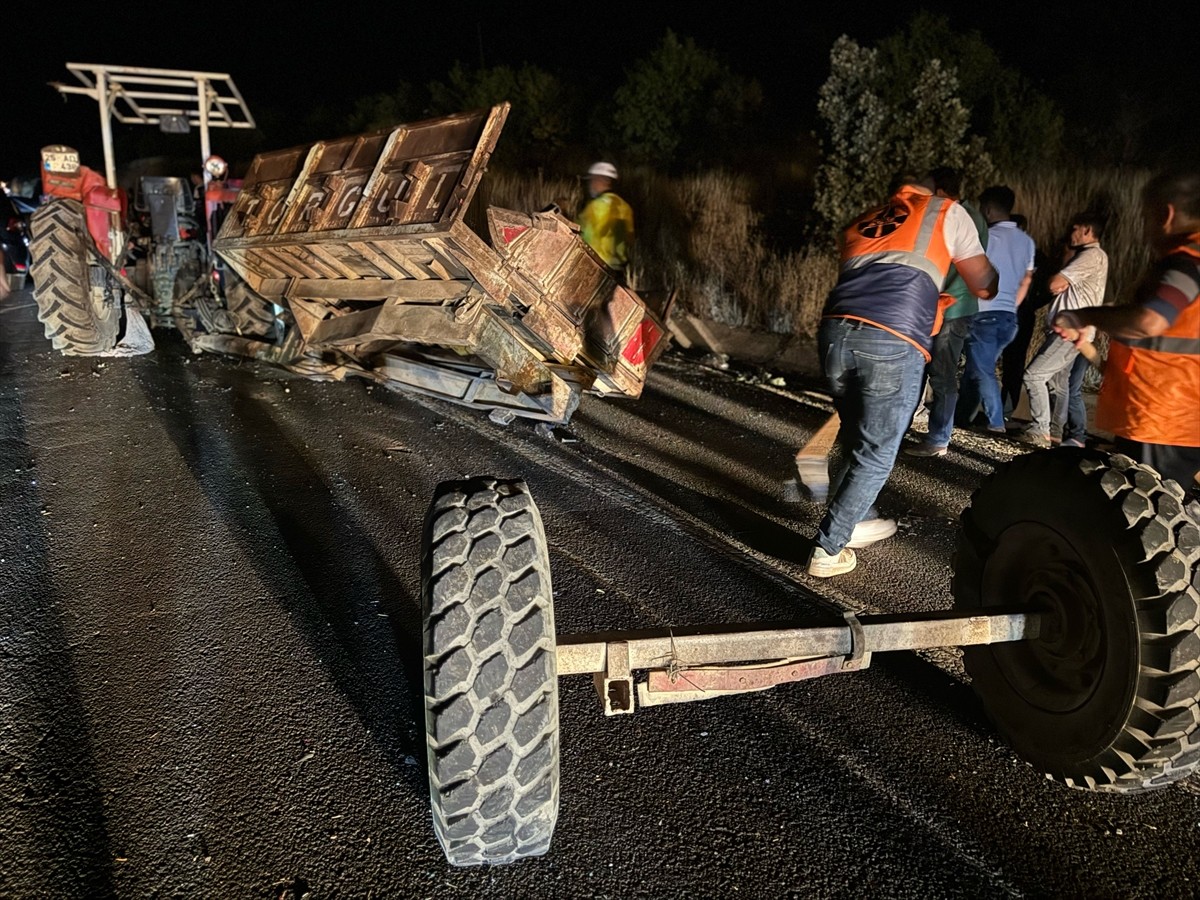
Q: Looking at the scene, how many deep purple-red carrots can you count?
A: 0